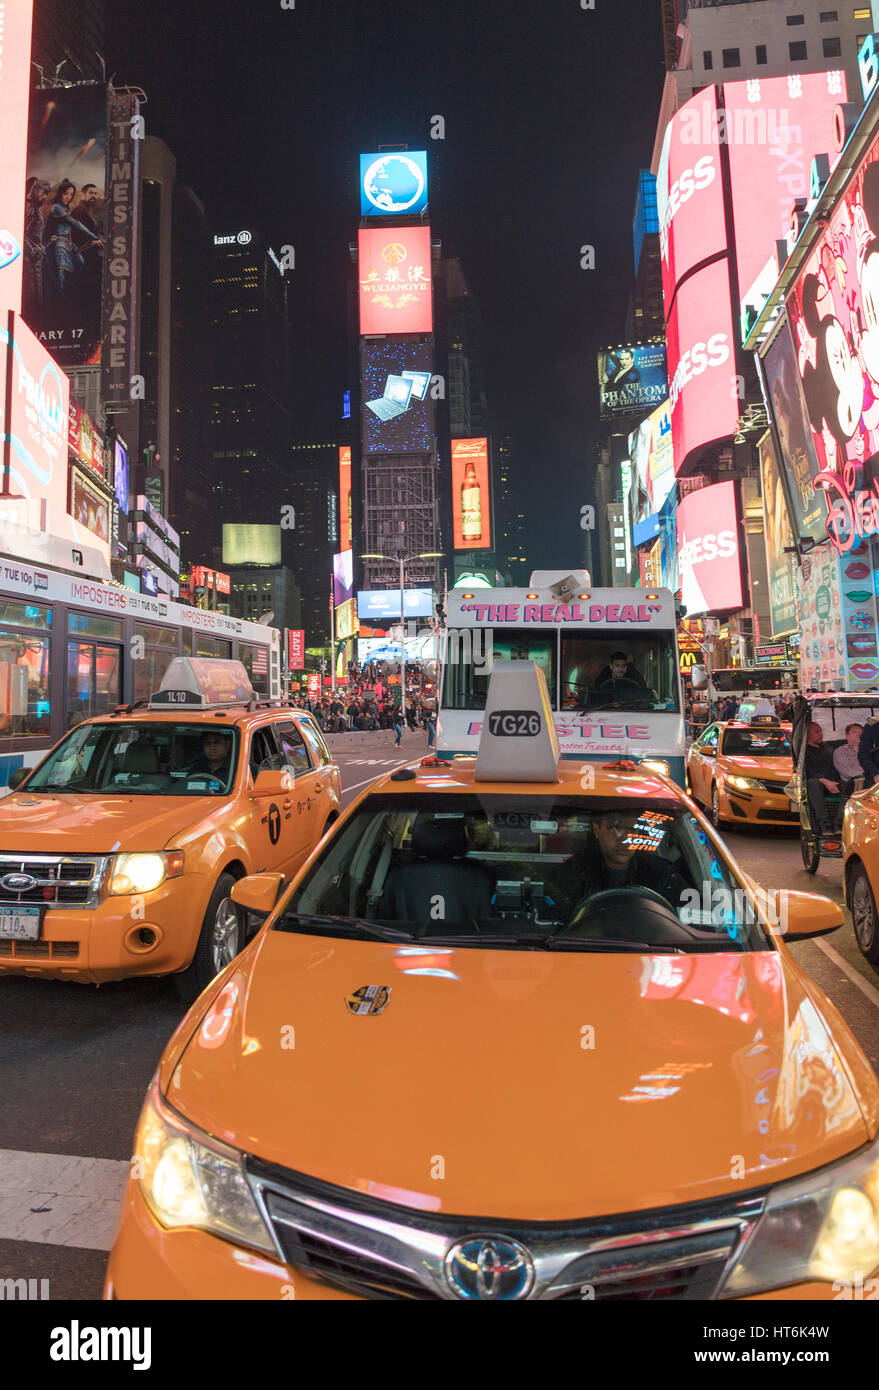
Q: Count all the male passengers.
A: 2